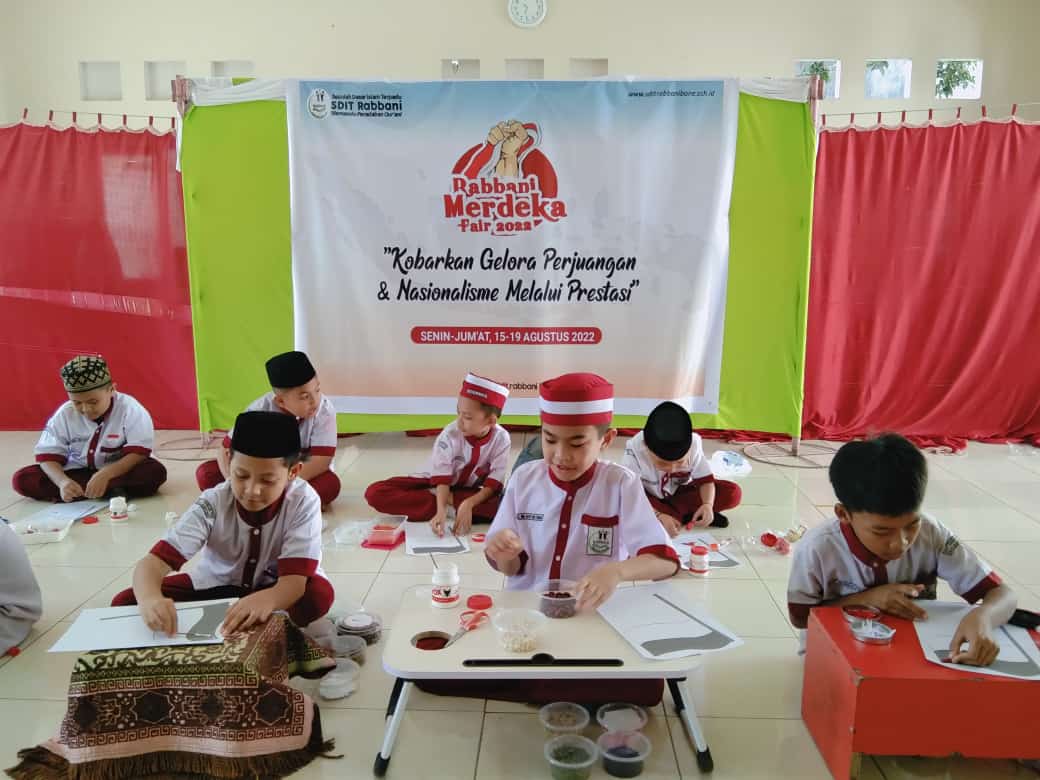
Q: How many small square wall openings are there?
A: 9